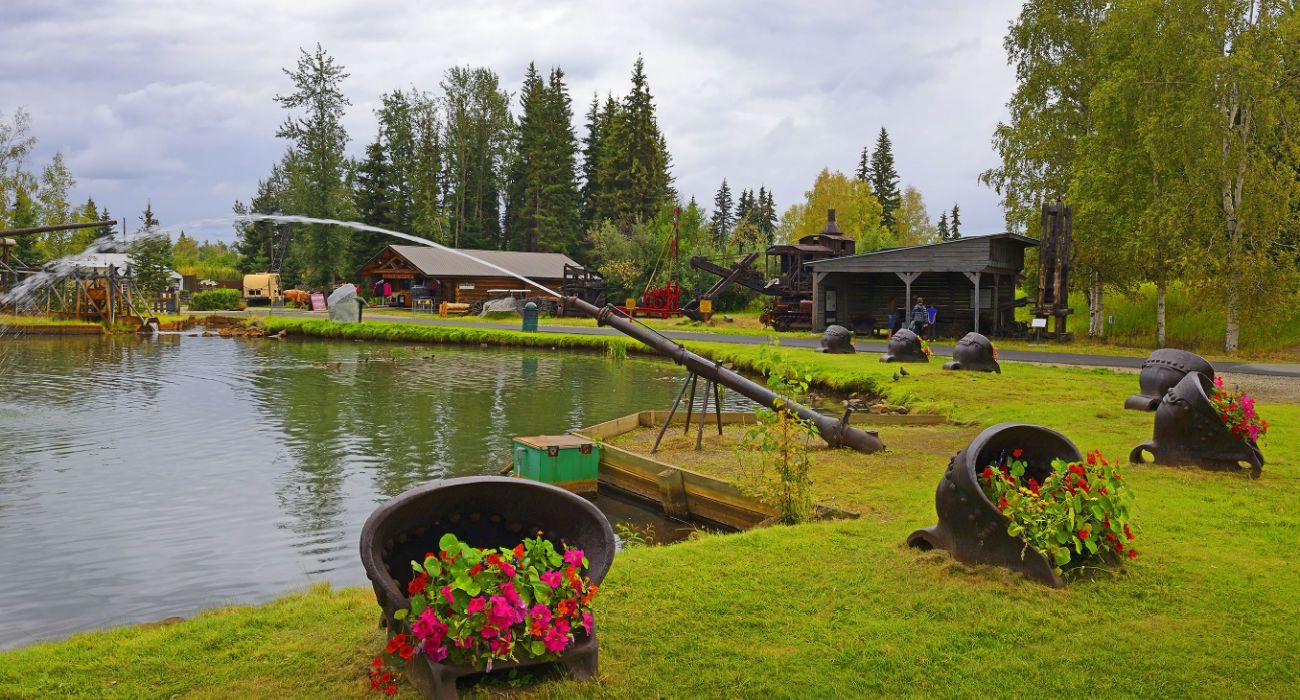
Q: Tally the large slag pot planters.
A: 7